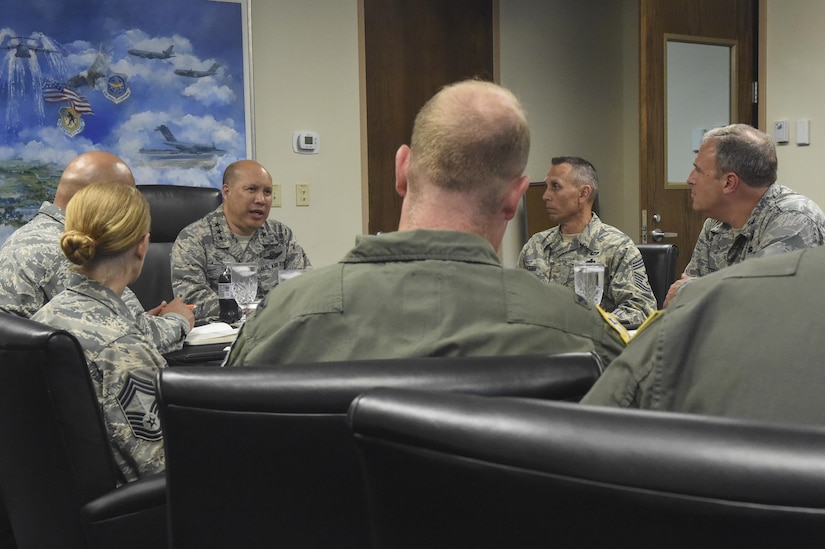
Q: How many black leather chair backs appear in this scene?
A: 5